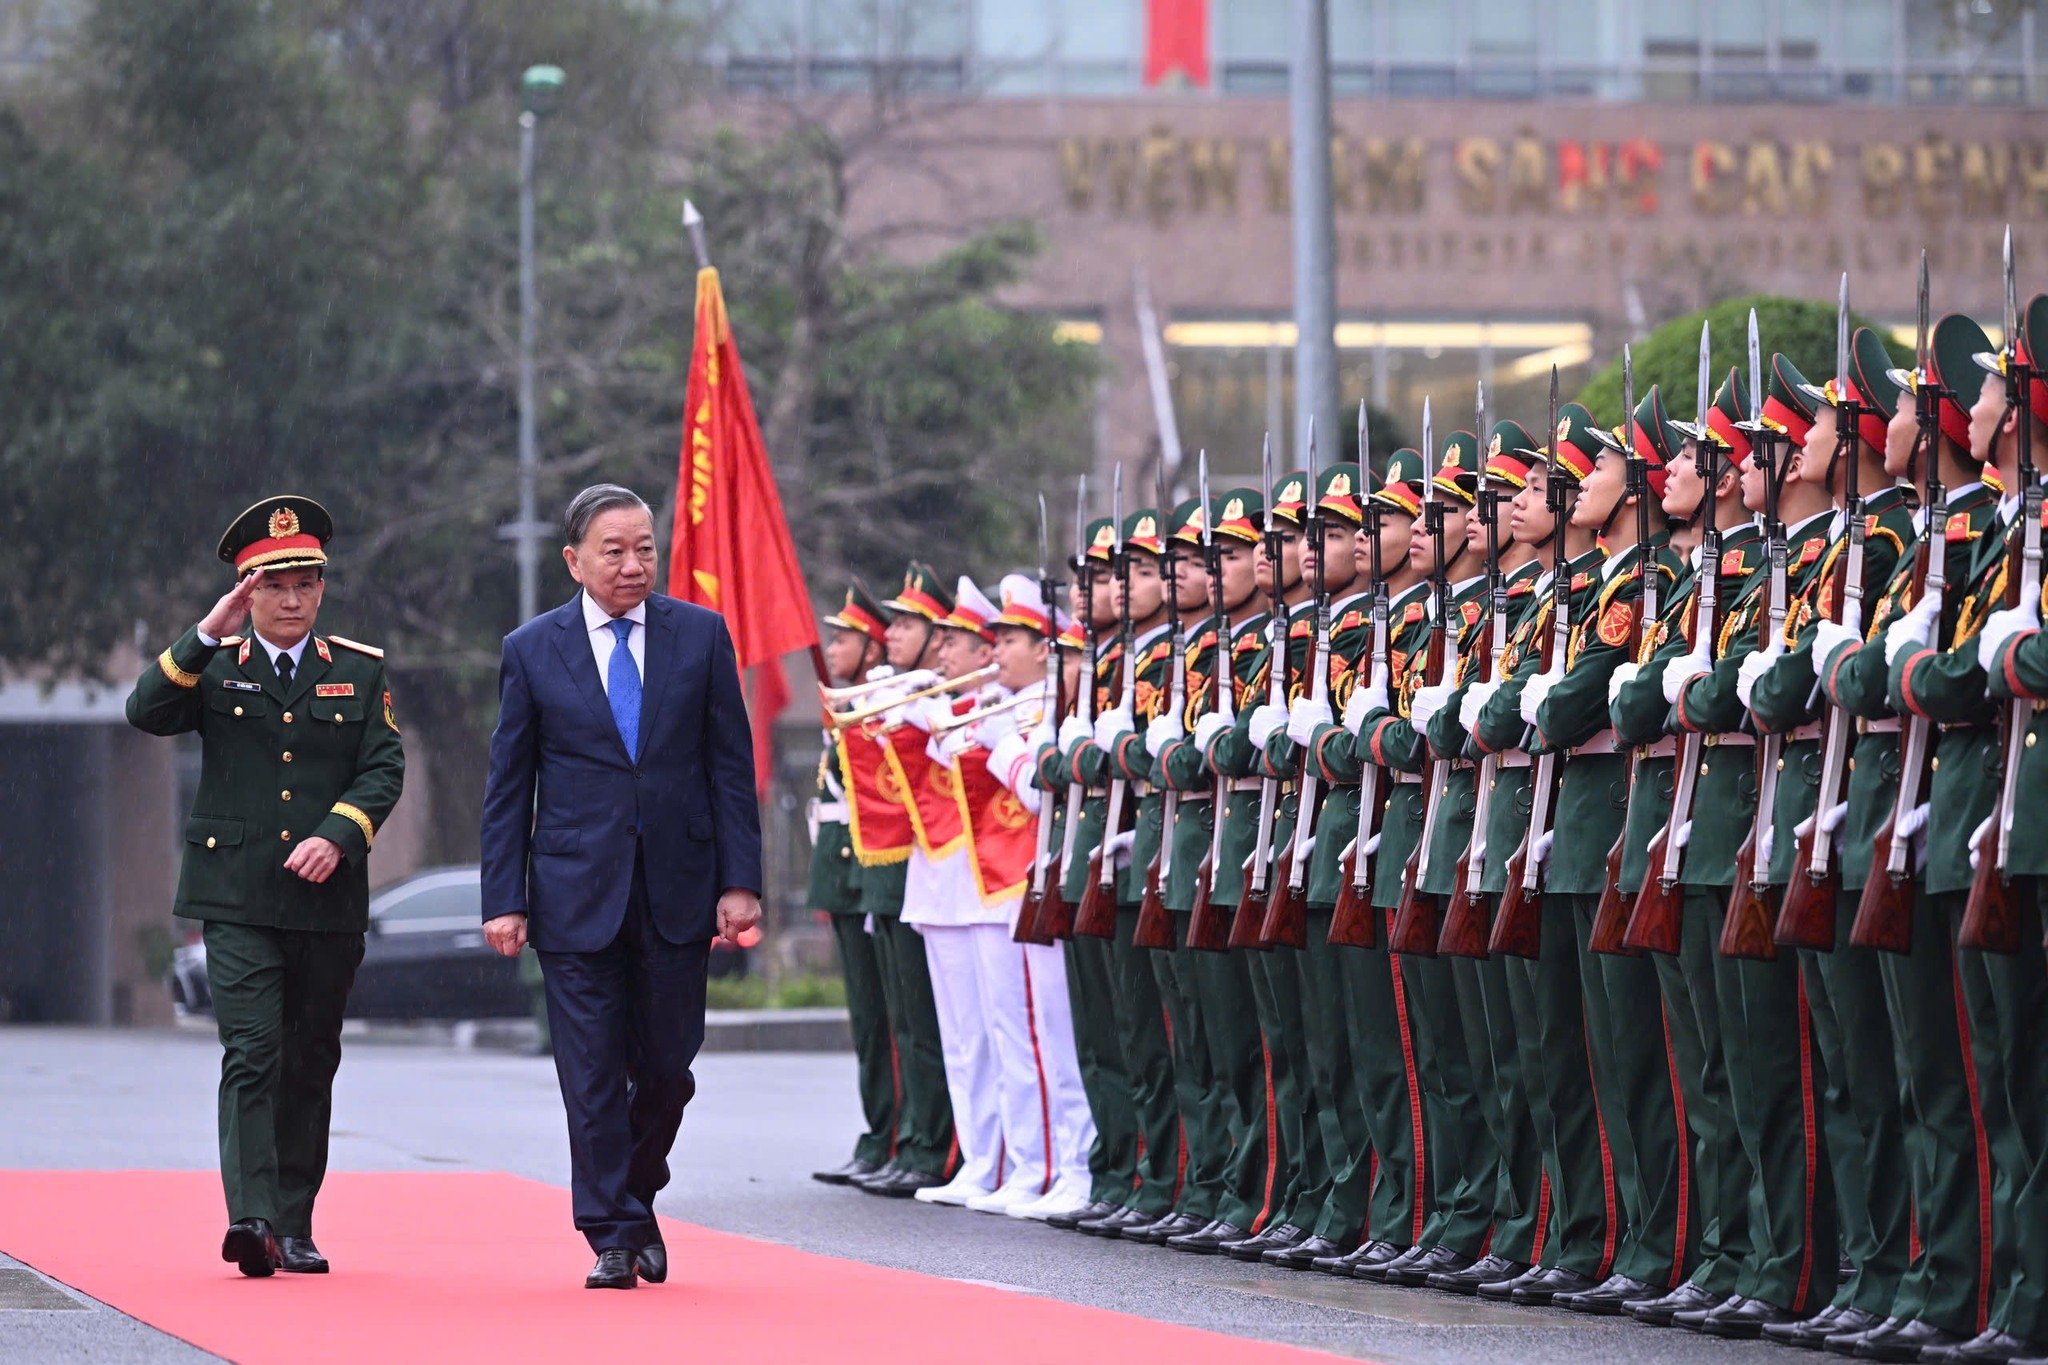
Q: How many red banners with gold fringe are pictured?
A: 3